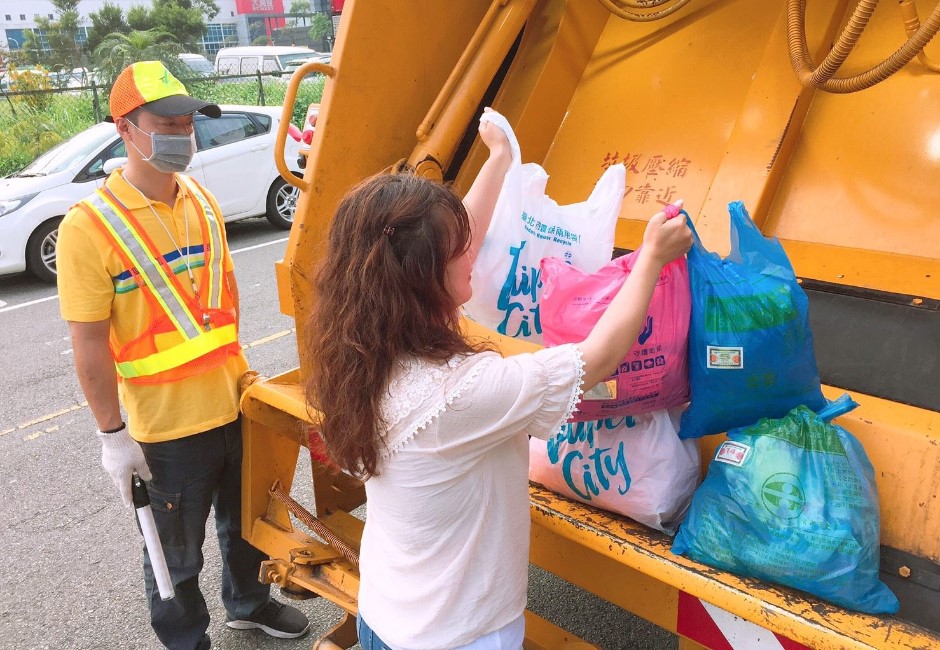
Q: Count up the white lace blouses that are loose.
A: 1